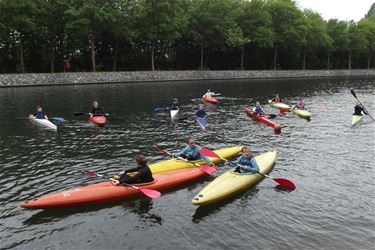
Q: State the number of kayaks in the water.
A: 12